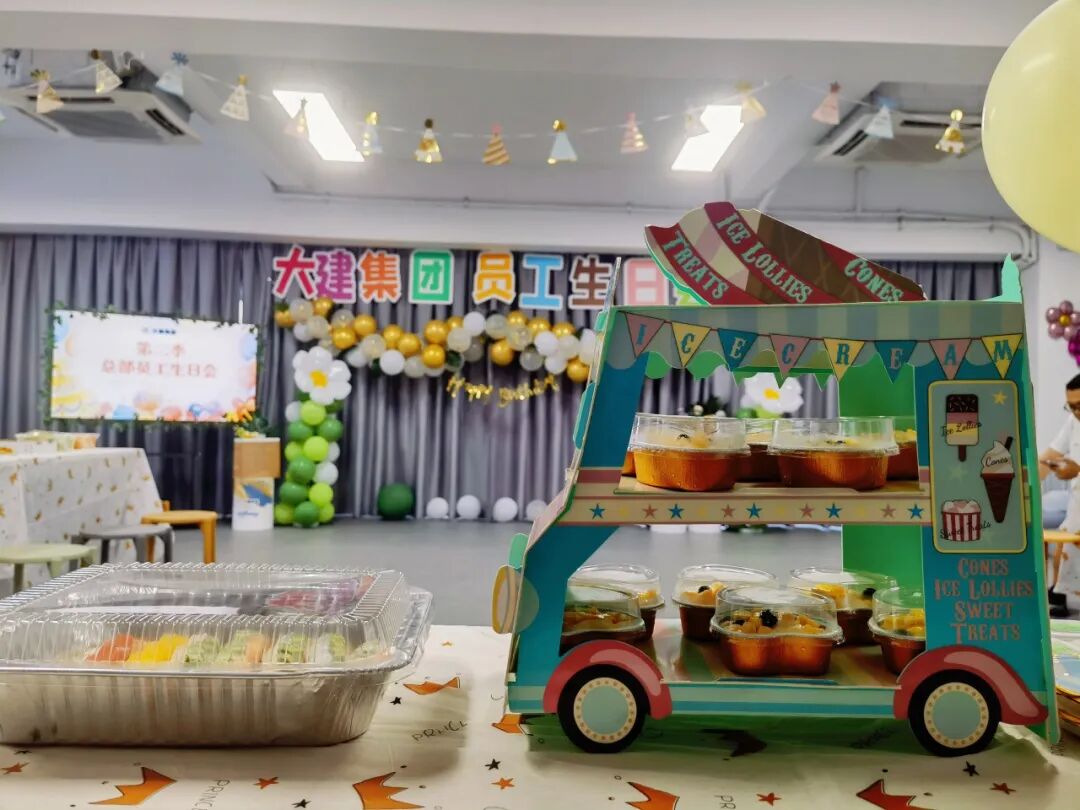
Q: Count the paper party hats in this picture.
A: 15